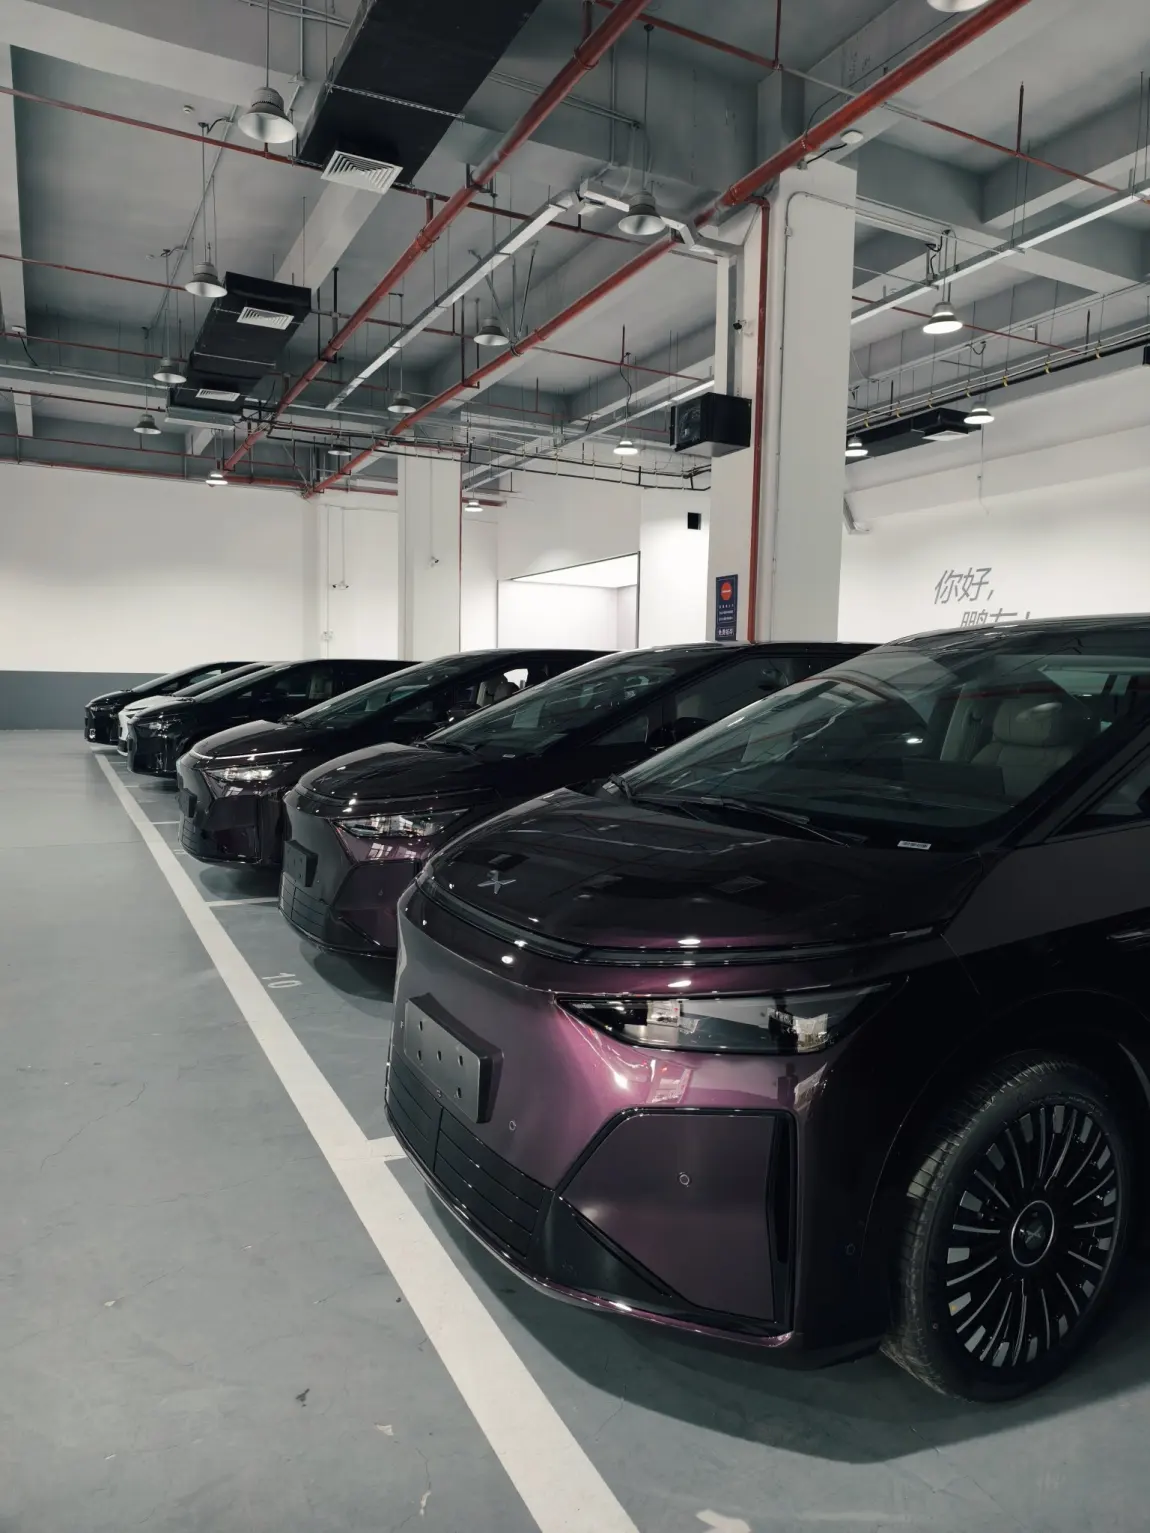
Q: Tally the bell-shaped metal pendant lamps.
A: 15